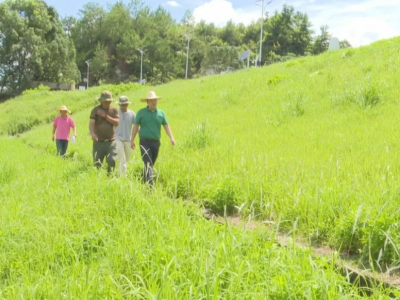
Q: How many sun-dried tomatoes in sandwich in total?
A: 0